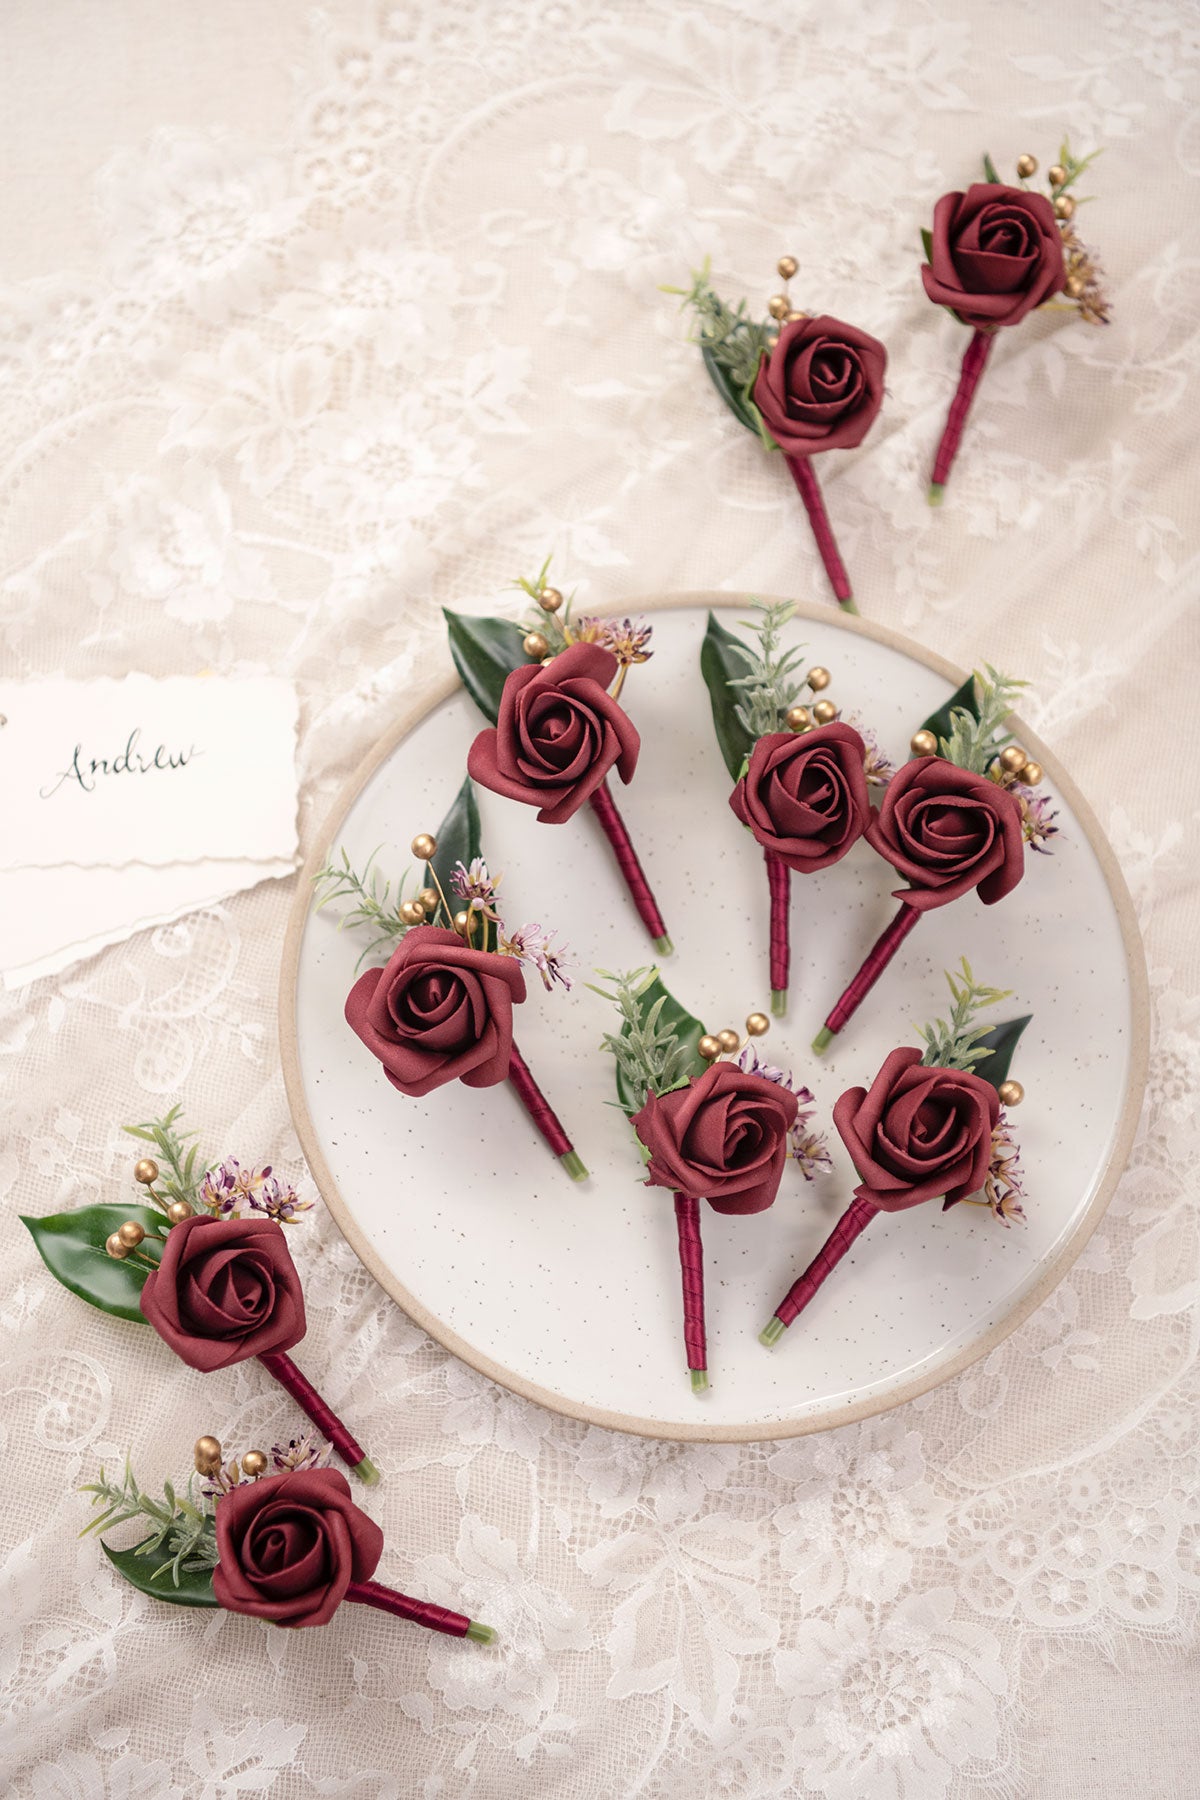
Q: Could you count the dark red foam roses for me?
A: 10